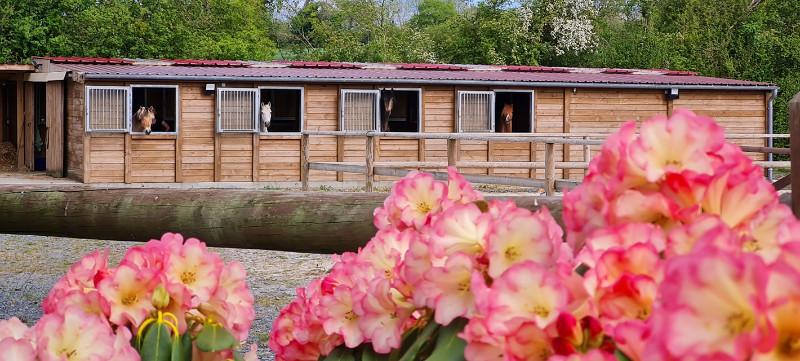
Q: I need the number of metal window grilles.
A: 4